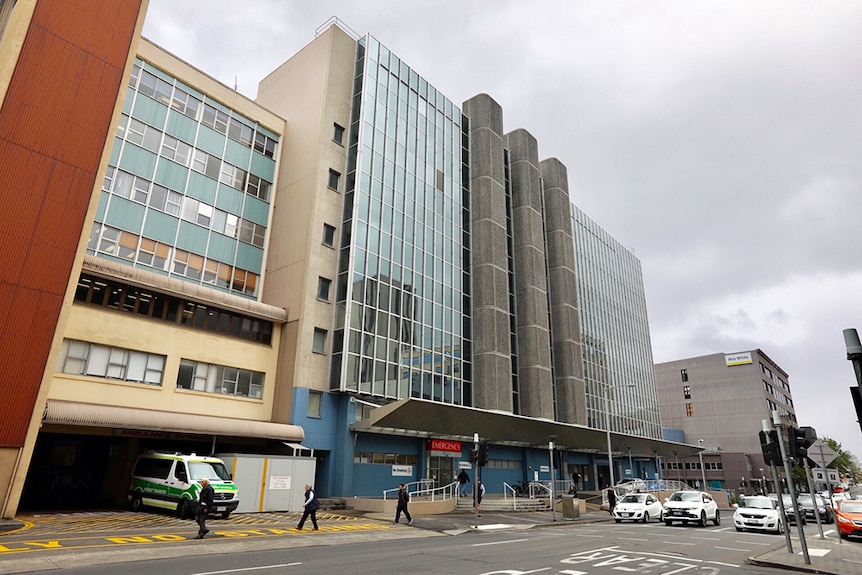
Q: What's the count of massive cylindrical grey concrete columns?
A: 3